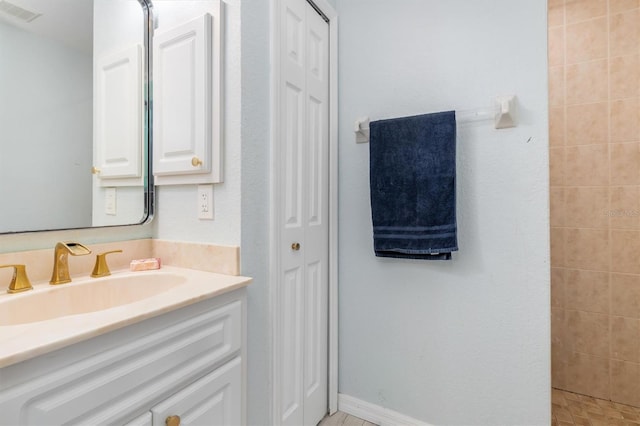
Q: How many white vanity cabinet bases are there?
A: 1